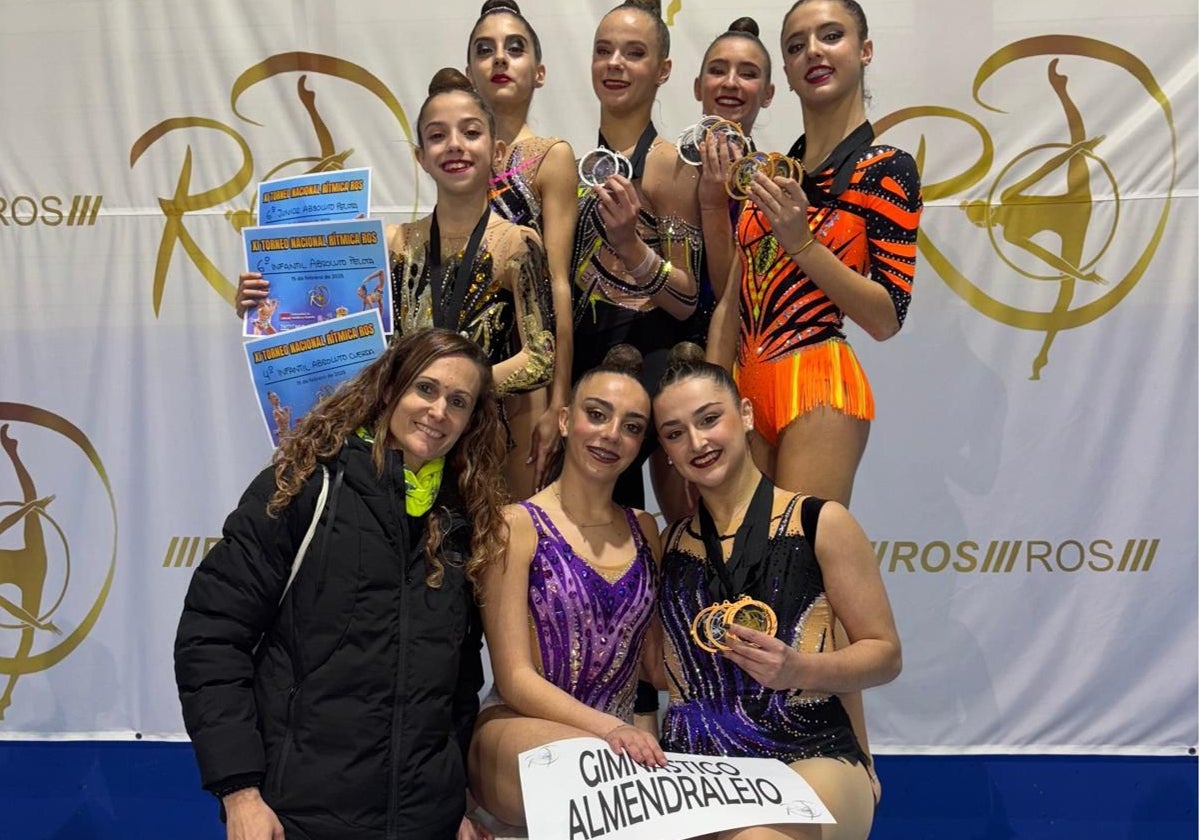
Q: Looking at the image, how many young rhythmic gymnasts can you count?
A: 7